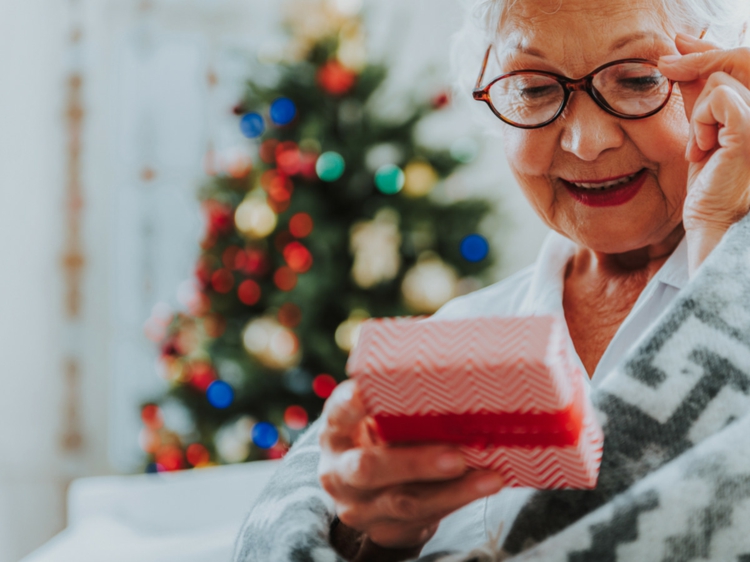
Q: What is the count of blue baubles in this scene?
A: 5